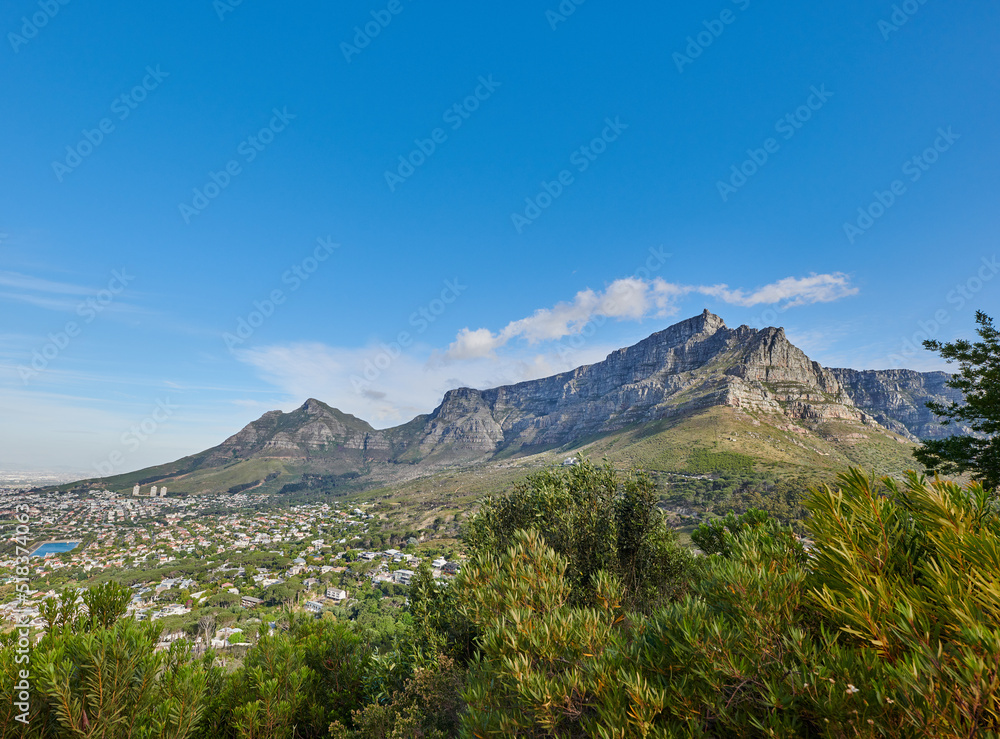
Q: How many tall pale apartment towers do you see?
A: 3